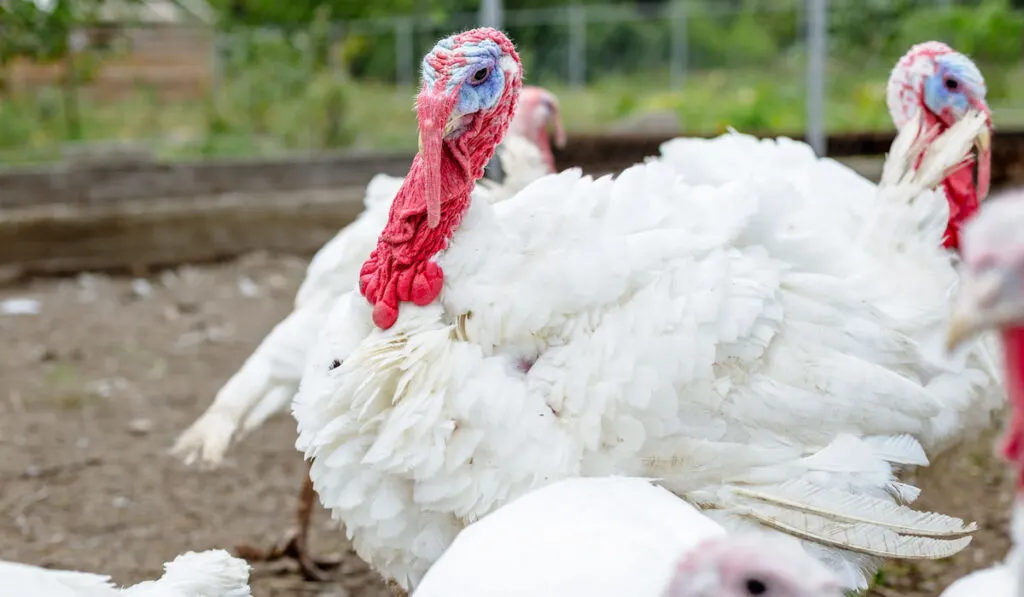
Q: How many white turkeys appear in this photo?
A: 6